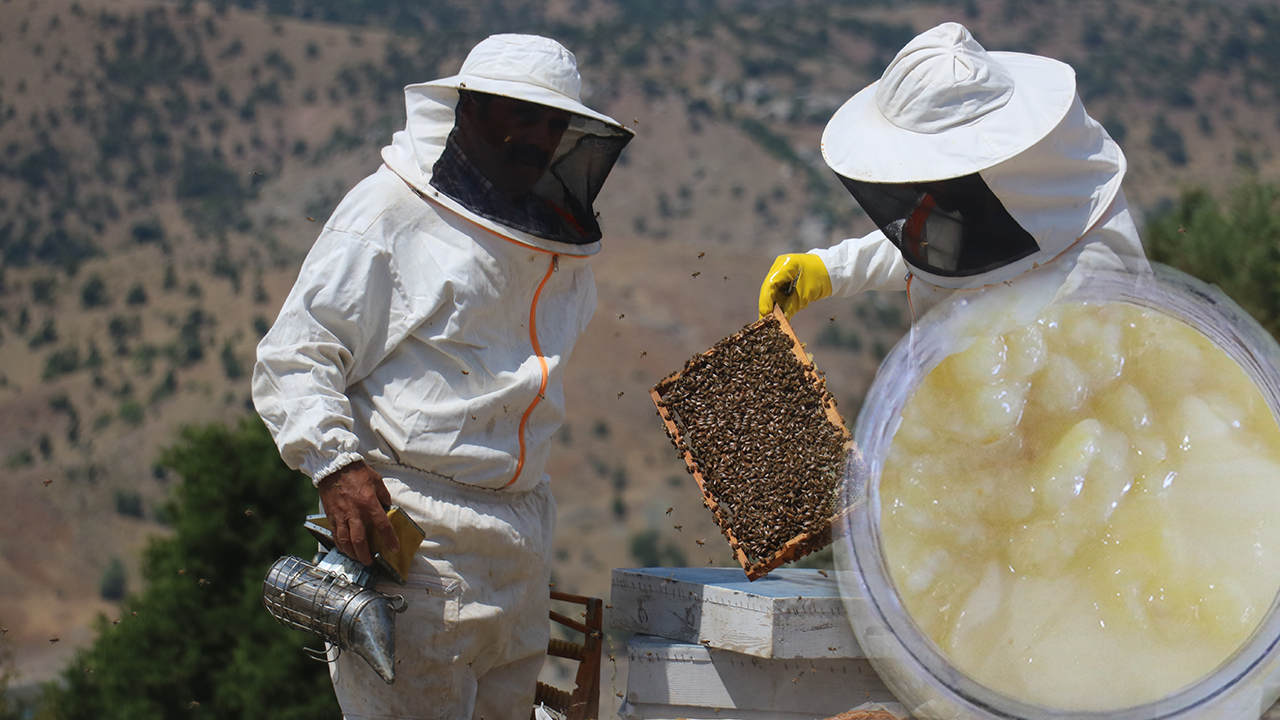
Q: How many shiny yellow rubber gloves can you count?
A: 1